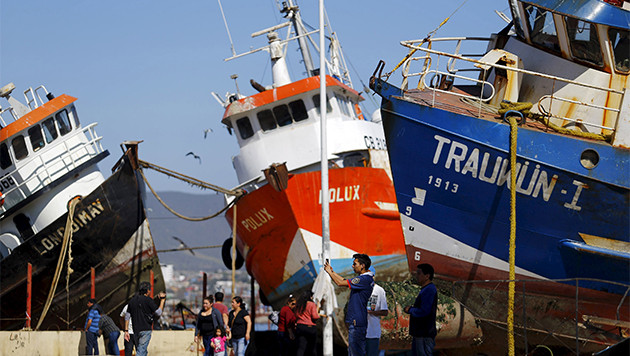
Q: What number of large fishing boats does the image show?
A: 3